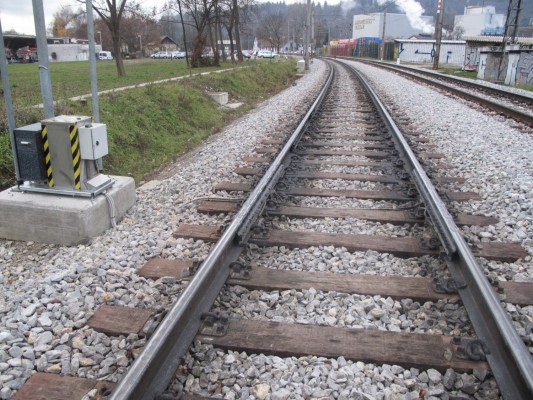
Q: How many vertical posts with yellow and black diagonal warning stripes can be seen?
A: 2